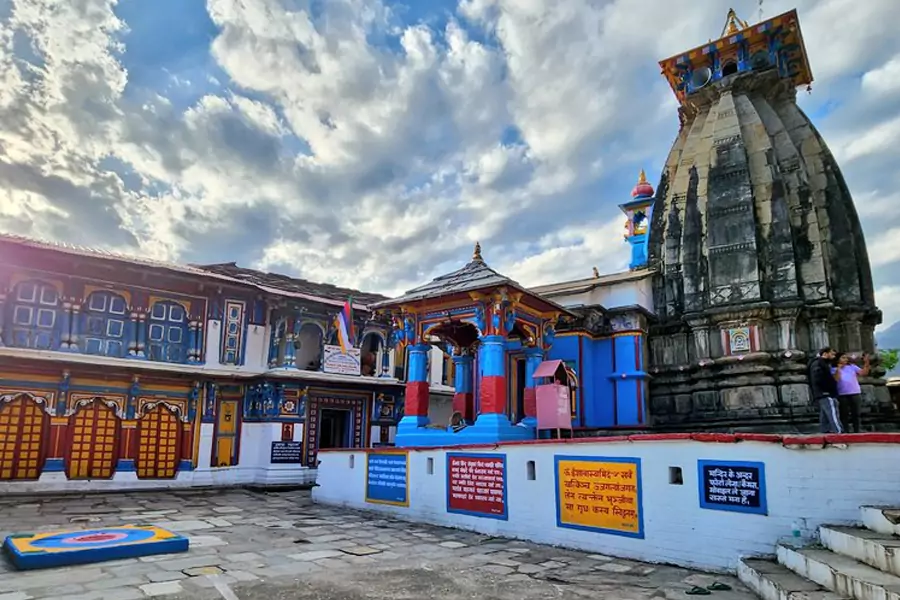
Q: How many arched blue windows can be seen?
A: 3